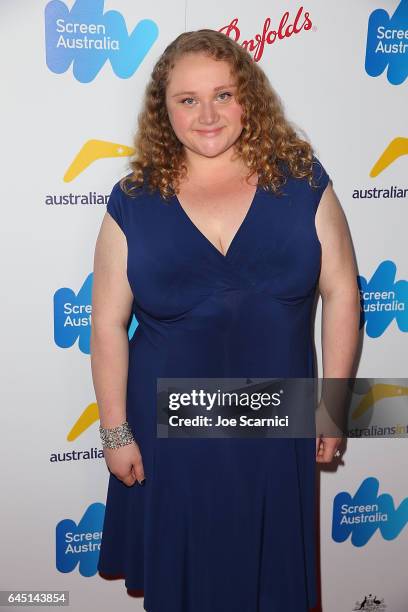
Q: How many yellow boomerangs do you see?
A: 4